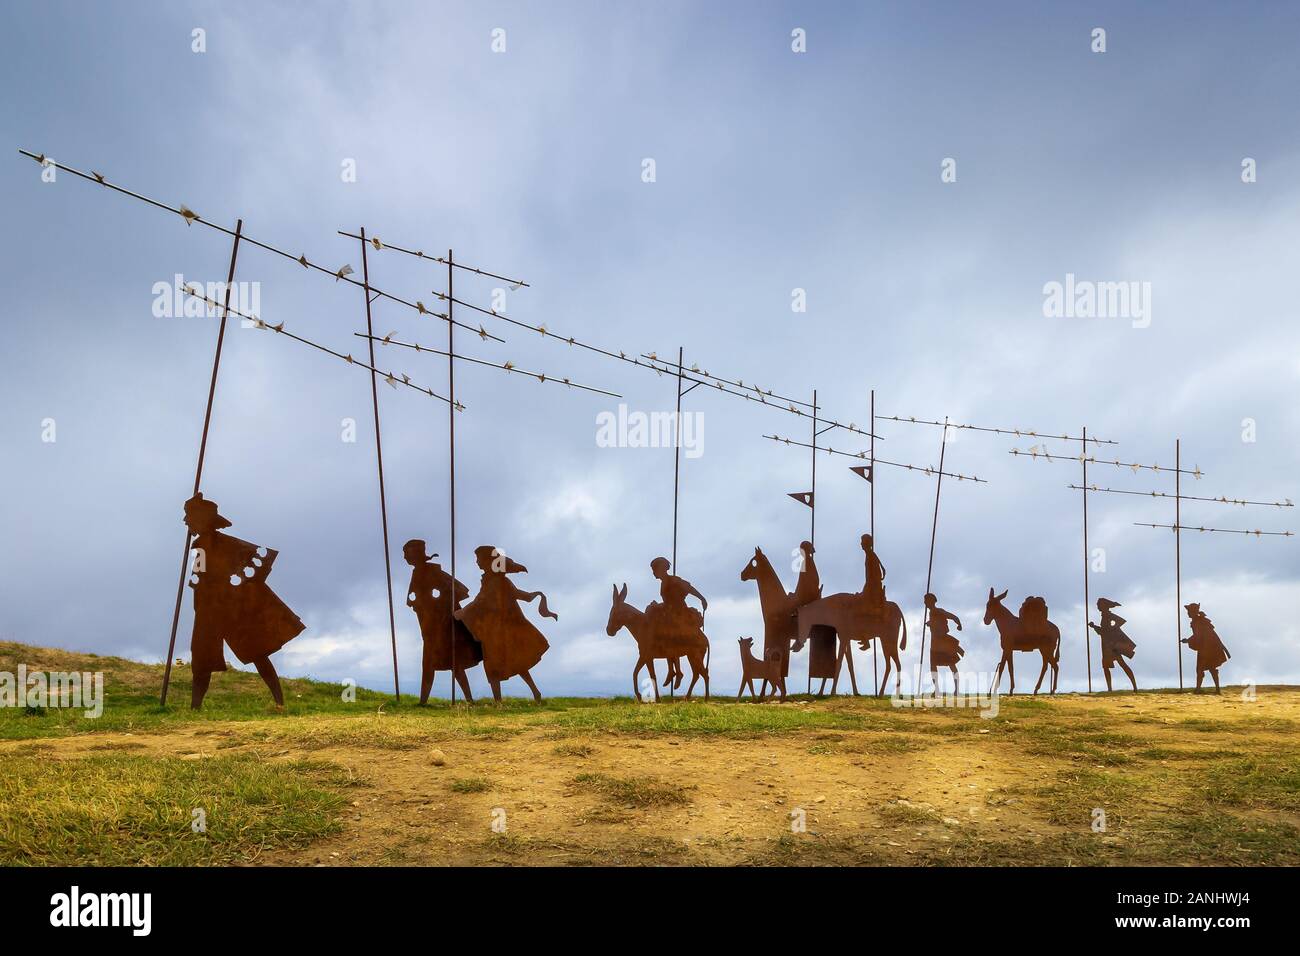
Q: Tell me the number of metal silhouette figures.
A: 14